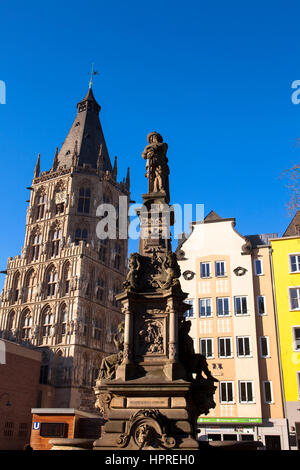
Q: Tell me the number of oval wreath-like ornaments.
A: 2